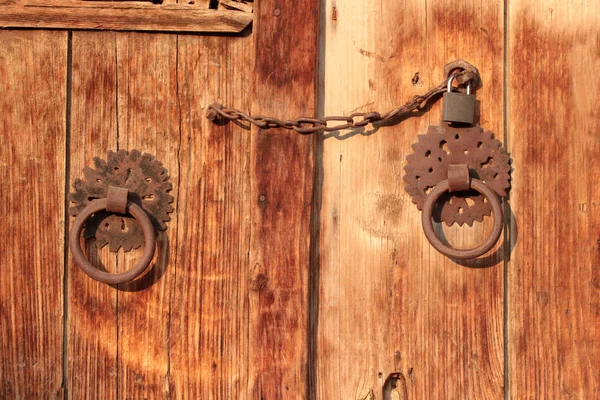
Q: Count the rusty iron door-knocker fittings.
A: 2